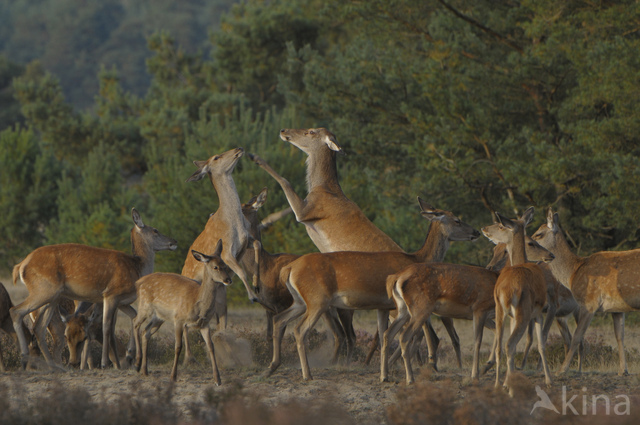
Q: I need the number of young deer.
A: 1